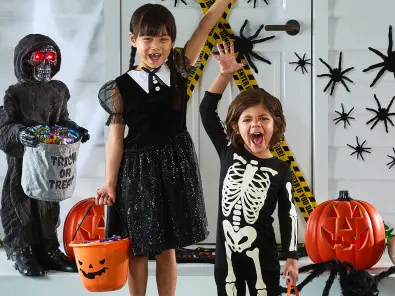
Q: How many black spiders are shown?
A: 11